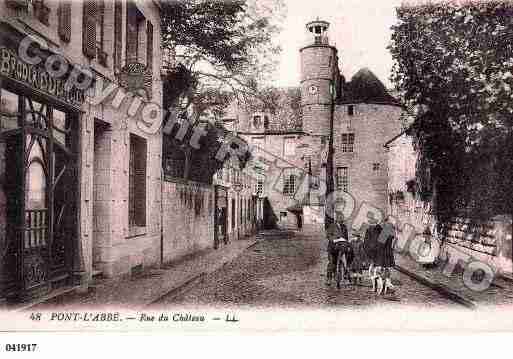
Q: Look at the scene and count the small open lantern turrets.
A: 1